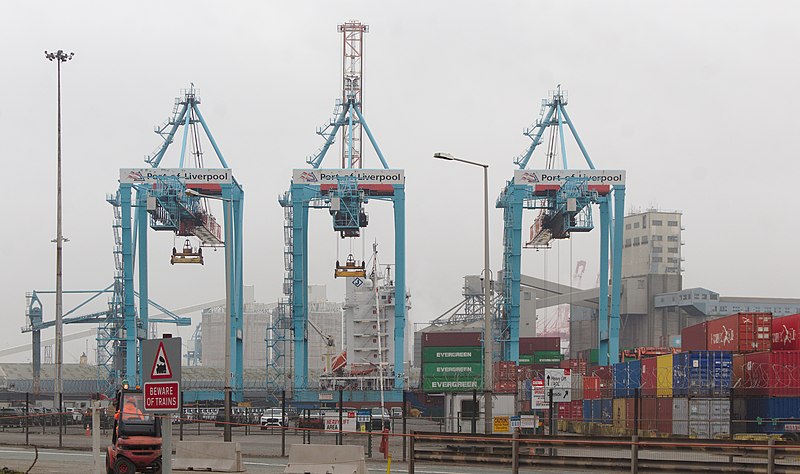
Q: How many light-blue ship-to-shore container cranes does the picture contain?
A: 3